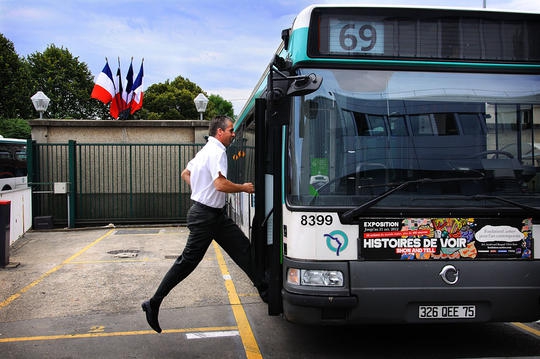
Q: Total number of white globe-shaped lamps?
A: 2